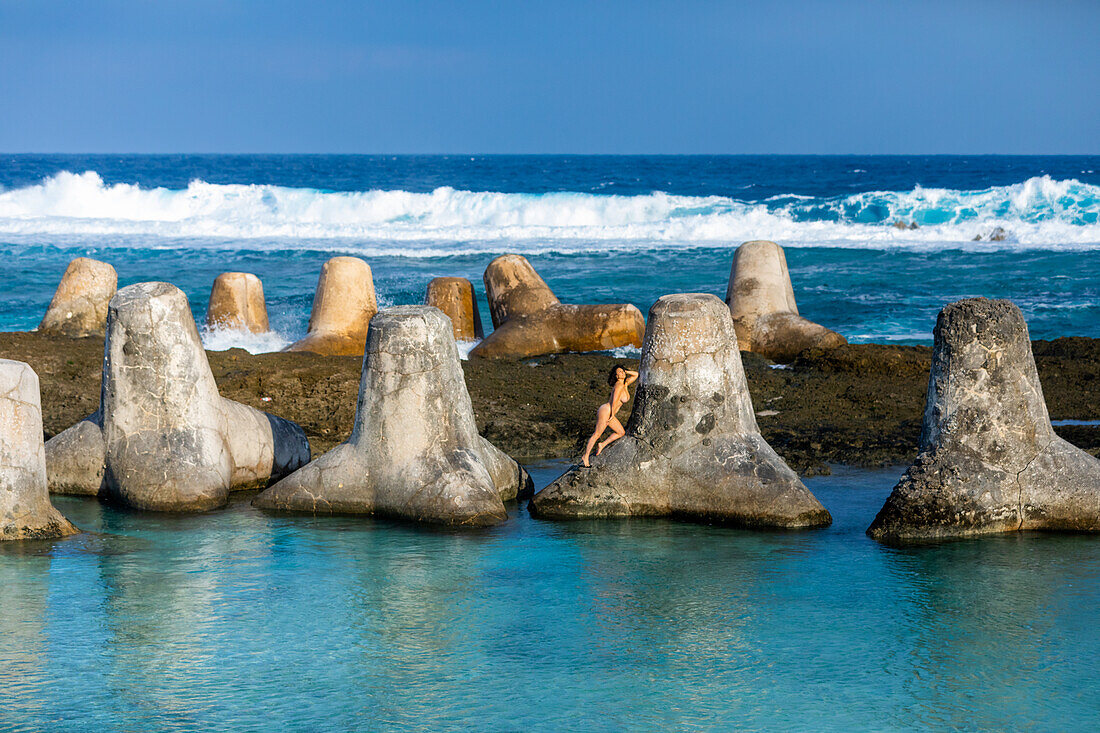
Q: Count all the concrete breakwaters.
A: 11